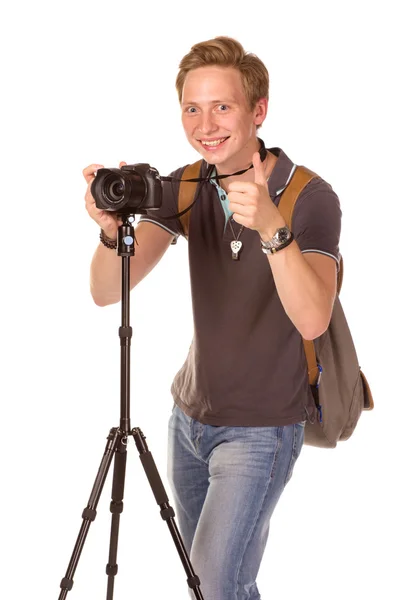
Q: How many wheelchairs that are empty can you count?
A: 0